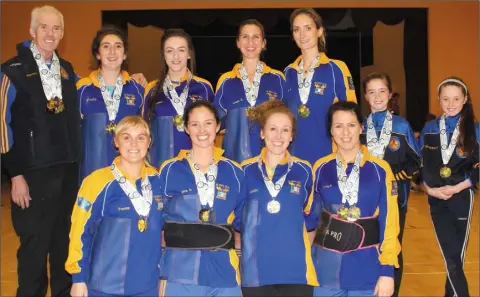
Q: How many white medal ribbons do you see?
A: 11